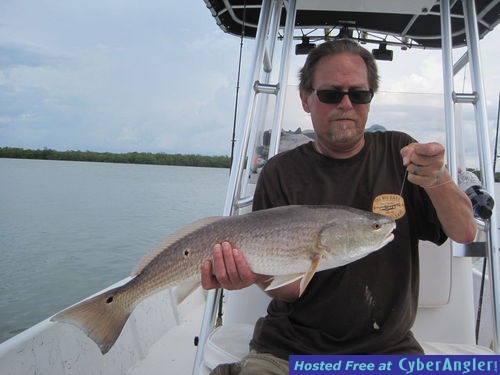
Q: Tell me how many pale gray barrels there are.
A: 0